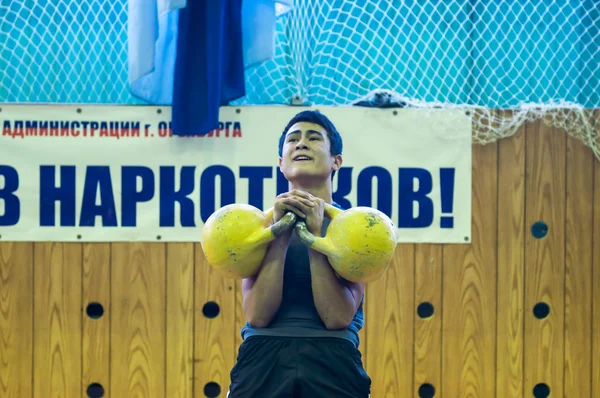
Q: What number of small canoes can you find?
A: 0